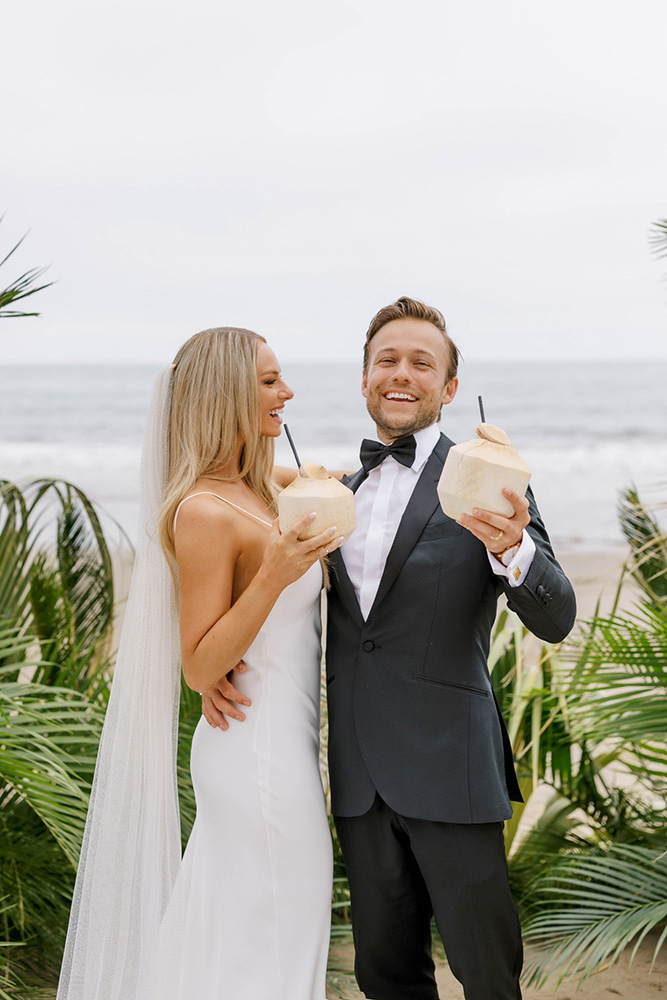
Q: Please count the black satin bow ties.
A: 1